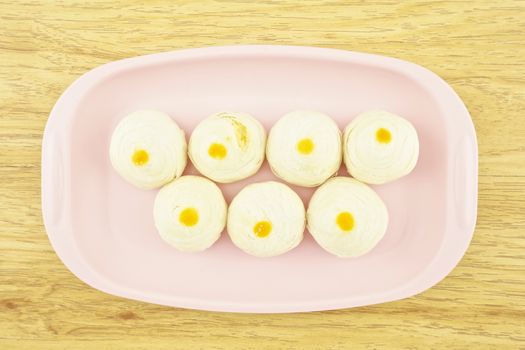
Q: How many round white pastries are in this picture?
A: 7